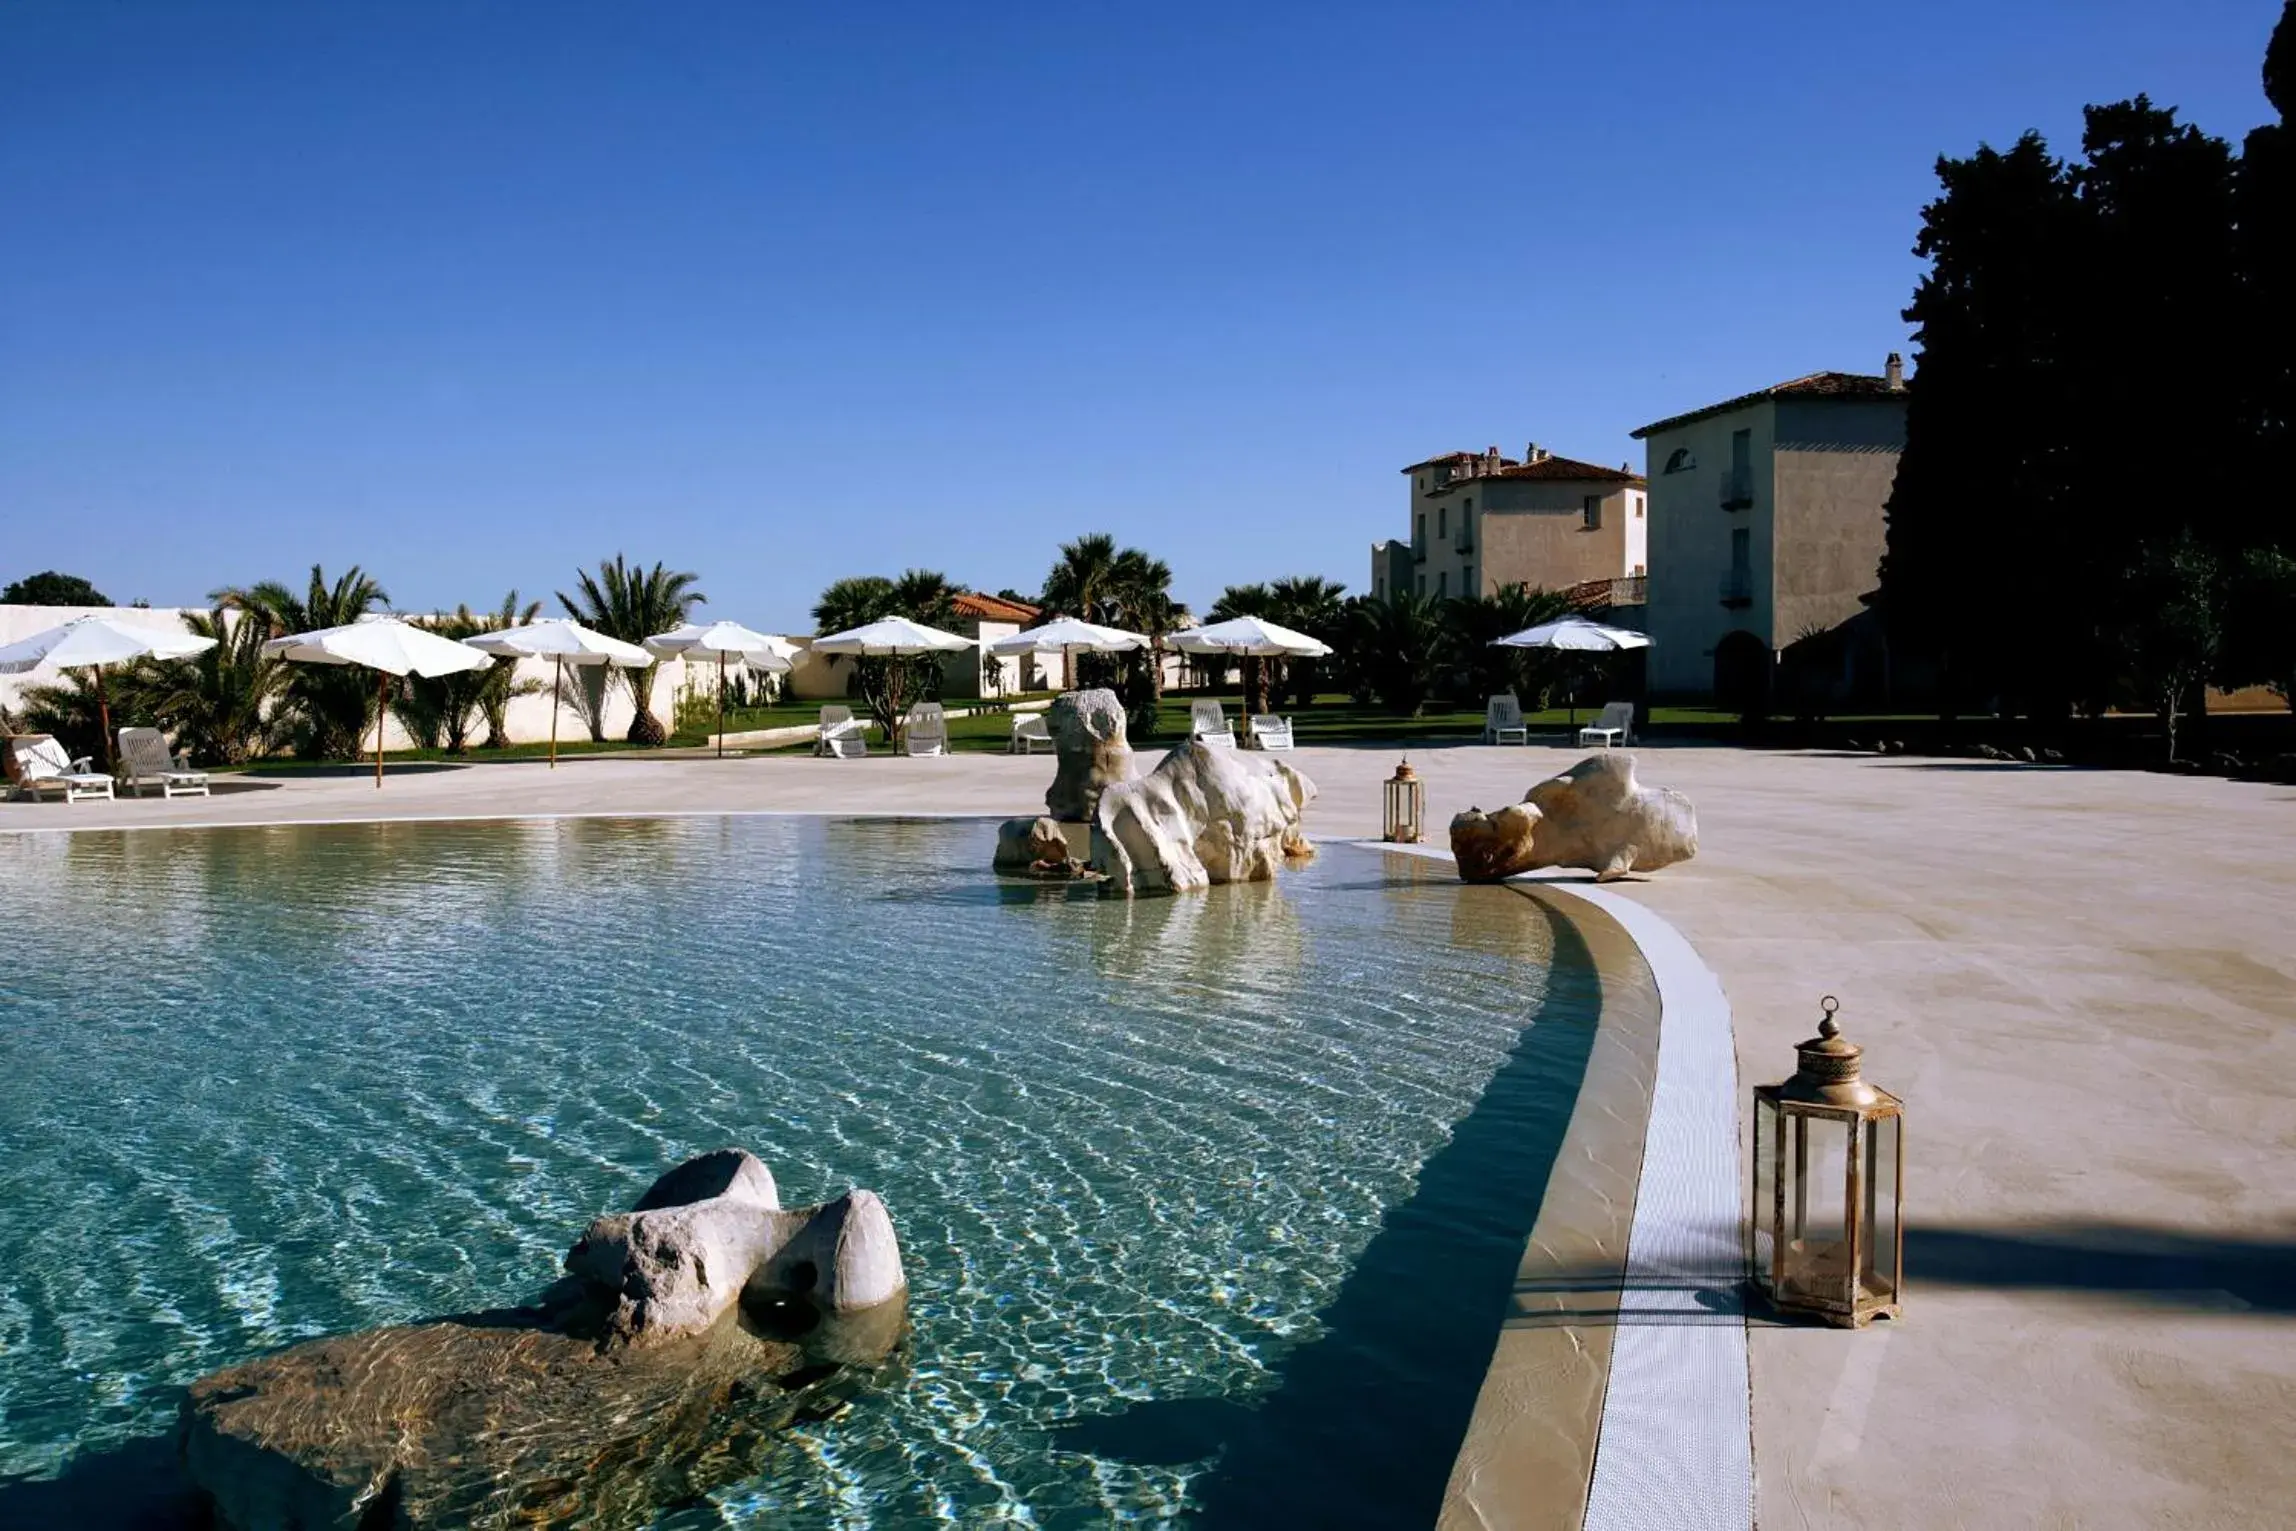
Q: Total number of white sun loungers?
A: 9